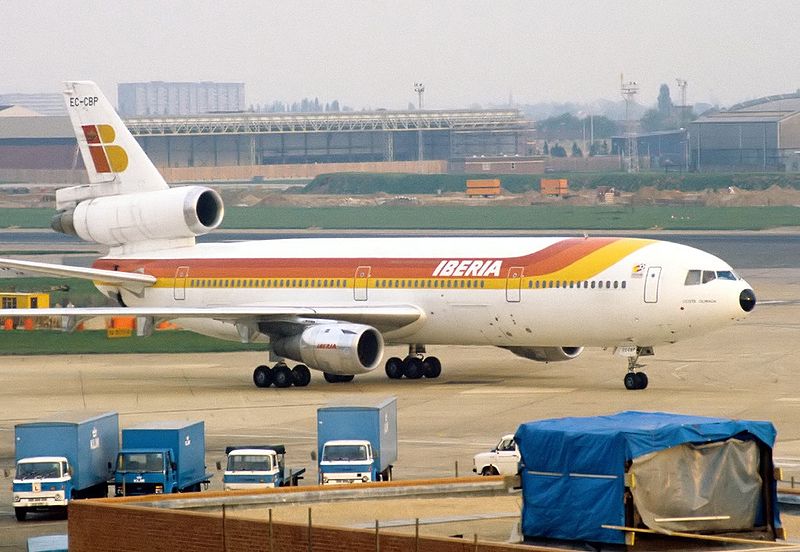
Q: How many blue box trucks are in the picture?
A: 3